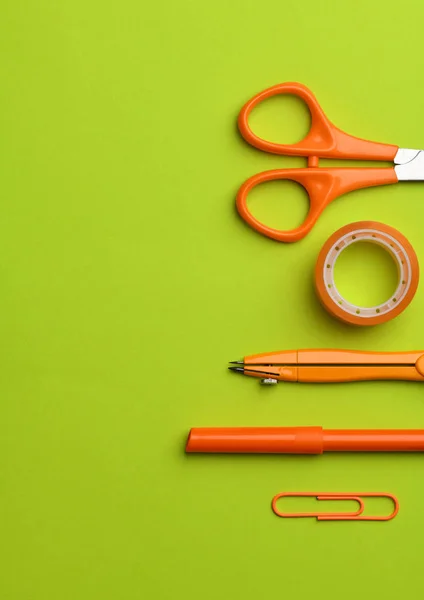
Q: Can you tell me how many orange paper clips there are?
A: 1